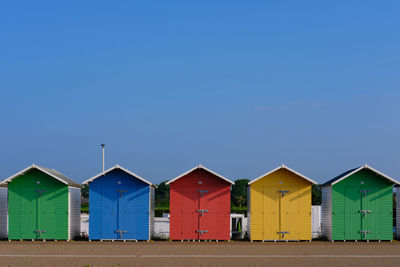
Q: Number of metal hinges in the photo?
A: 12